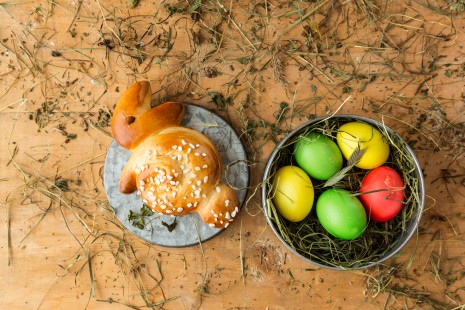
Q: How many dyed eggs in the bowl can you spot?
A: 5